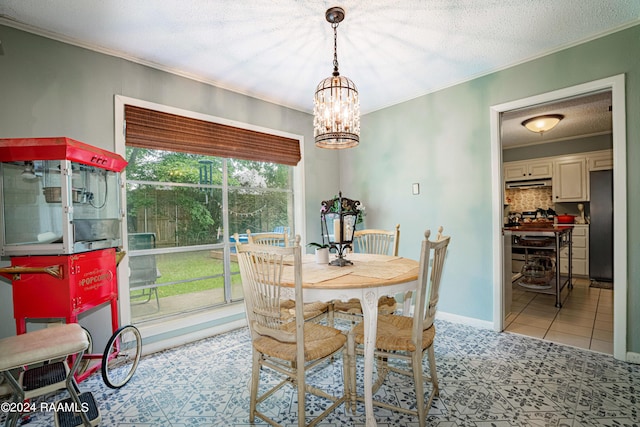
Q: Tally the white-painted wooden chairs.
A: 4